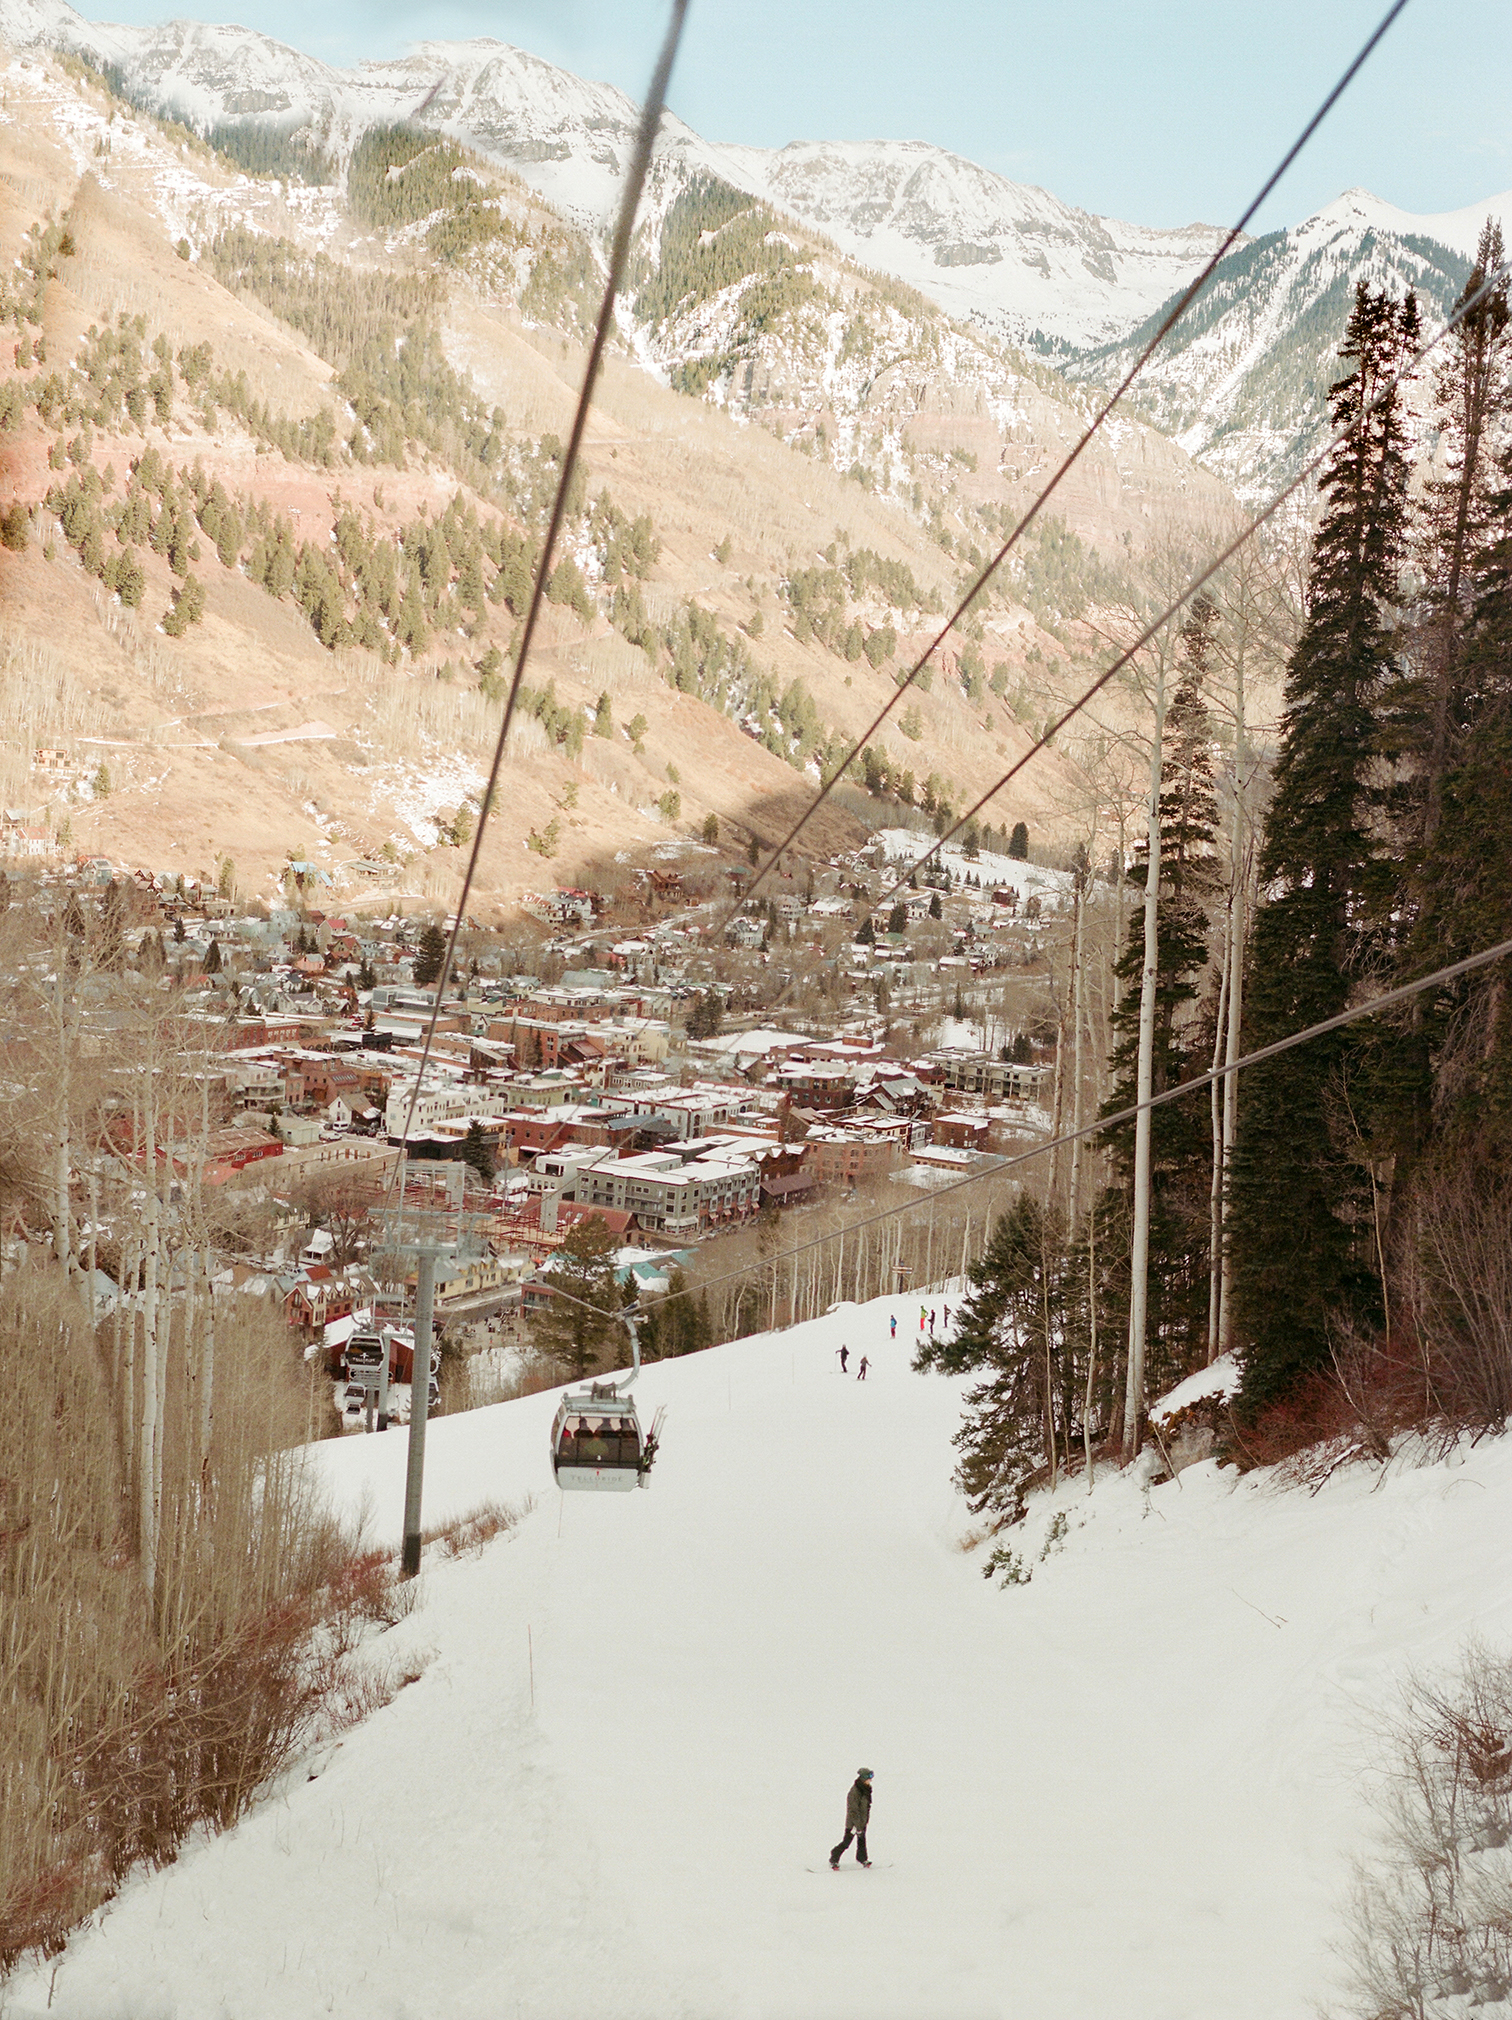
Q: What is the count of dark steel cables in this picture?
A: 4